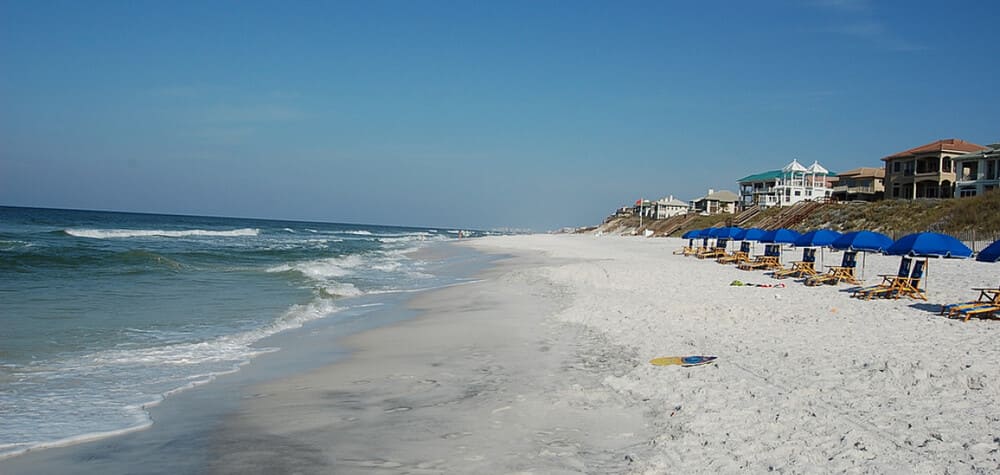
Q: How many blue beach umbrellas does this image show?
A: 9